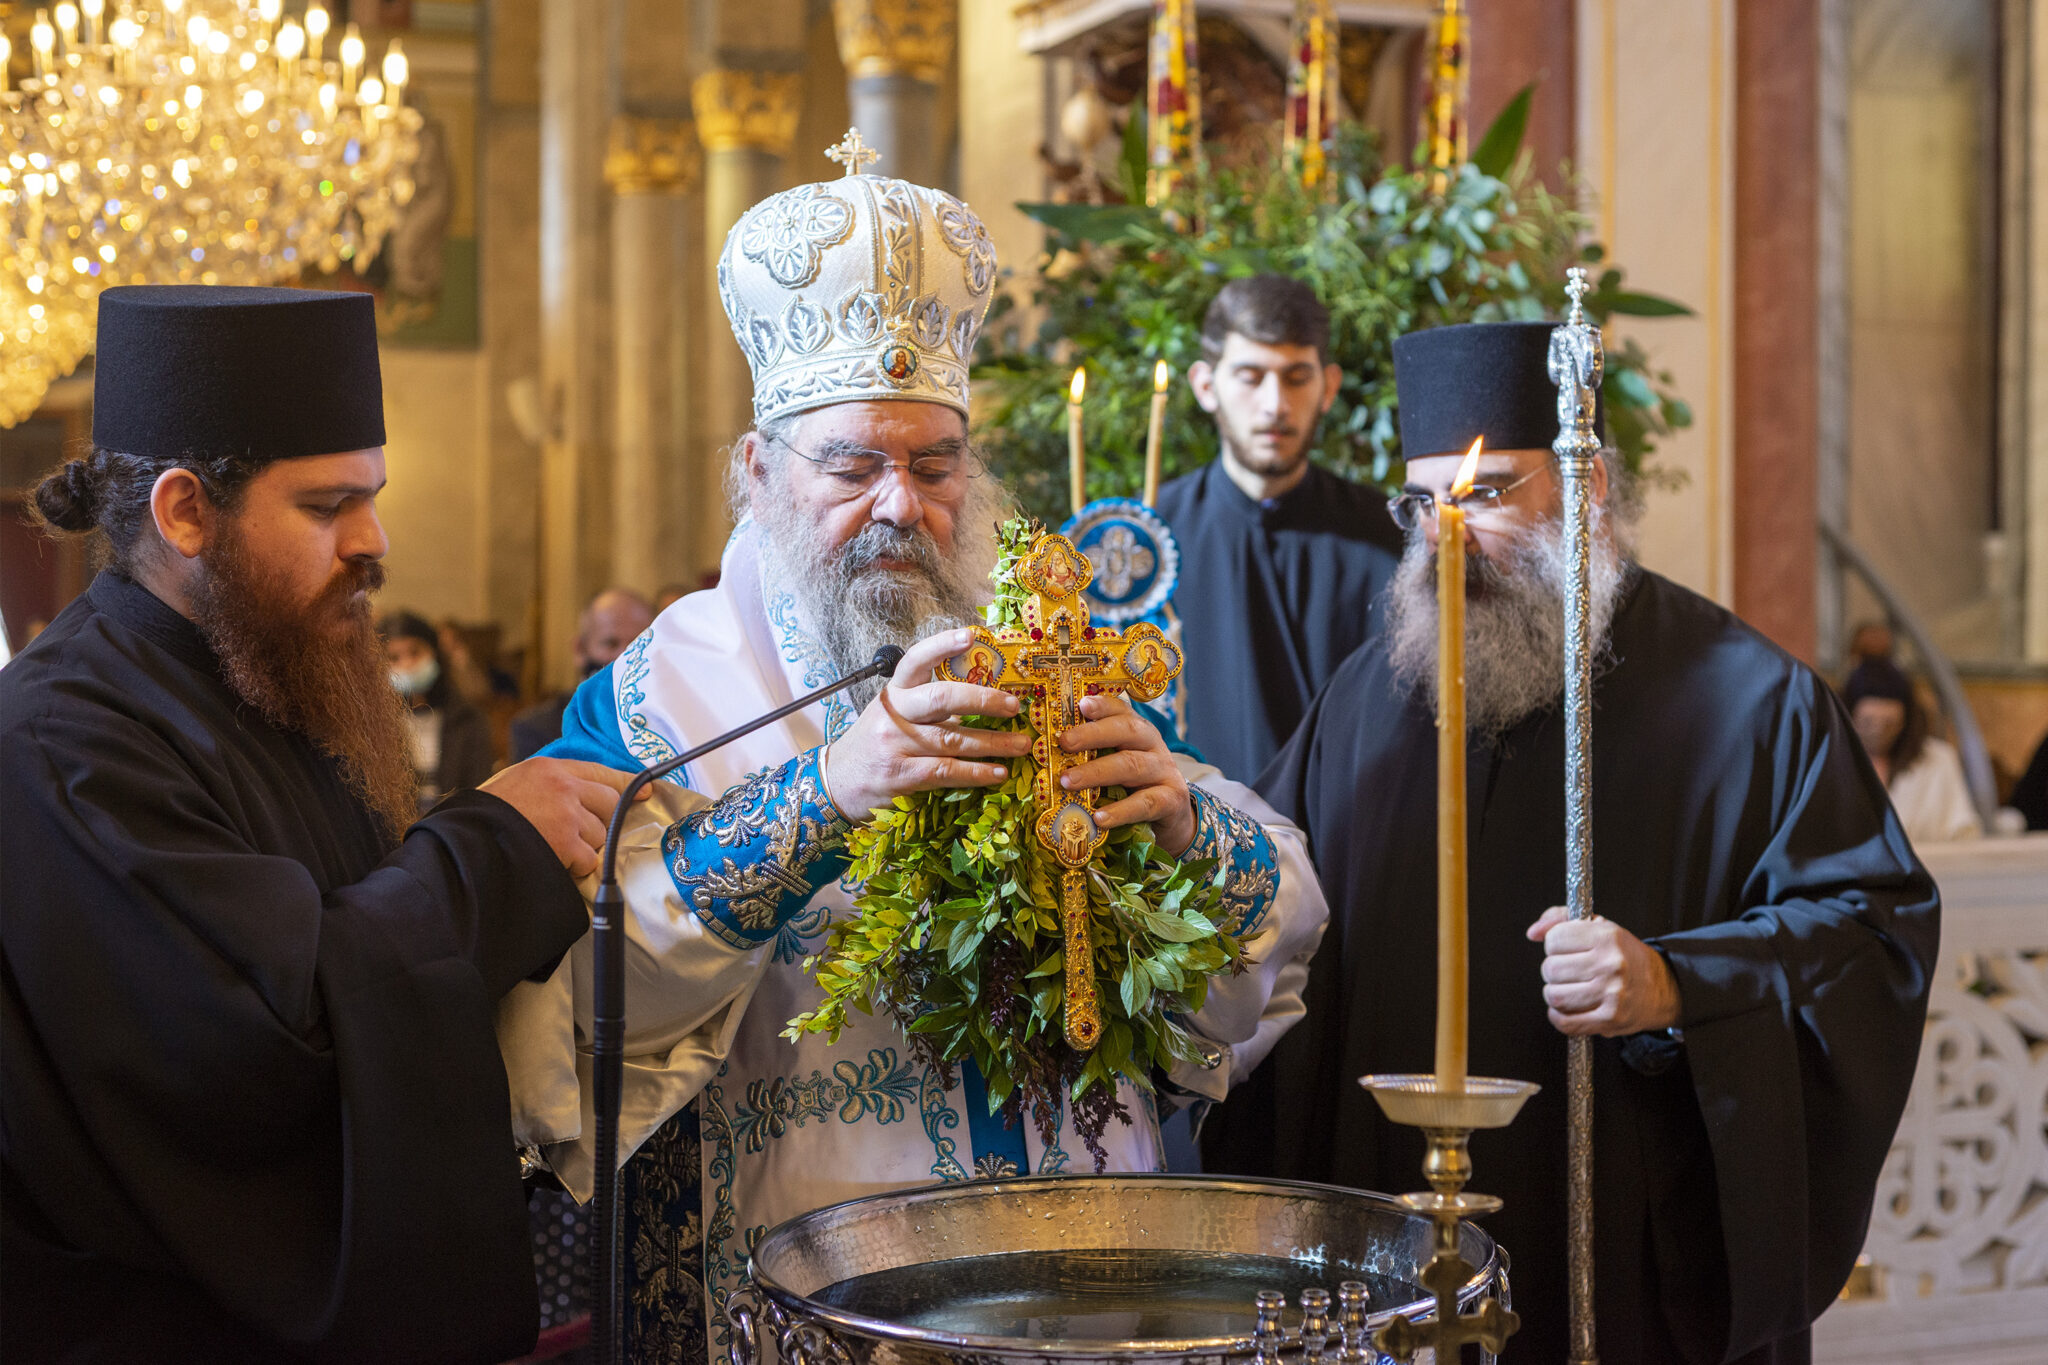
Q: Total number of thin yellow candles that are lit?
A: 3